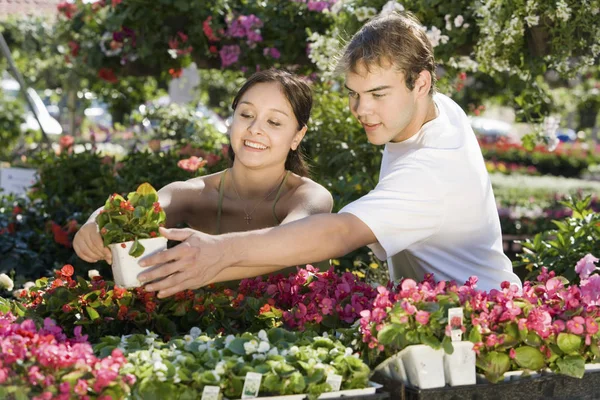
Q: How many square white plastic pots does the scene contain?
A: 3